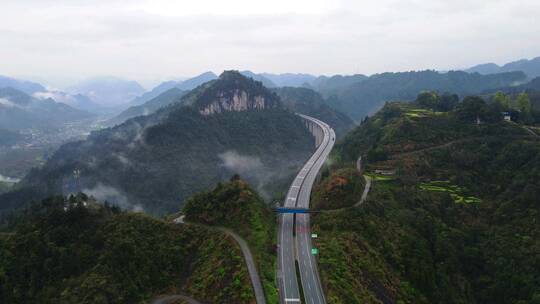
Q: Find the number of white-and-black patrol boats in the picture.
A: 0